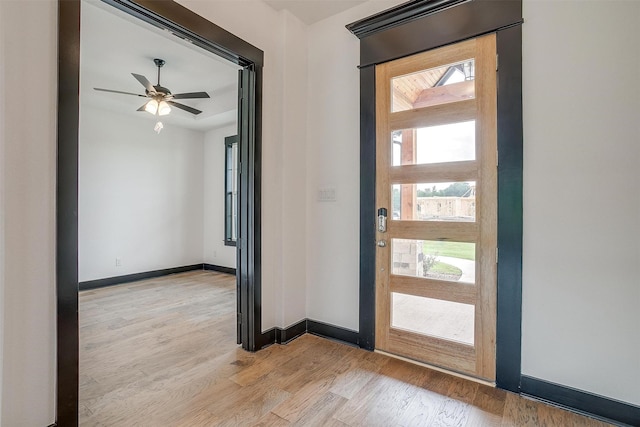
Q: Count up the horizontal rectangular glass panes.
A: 5